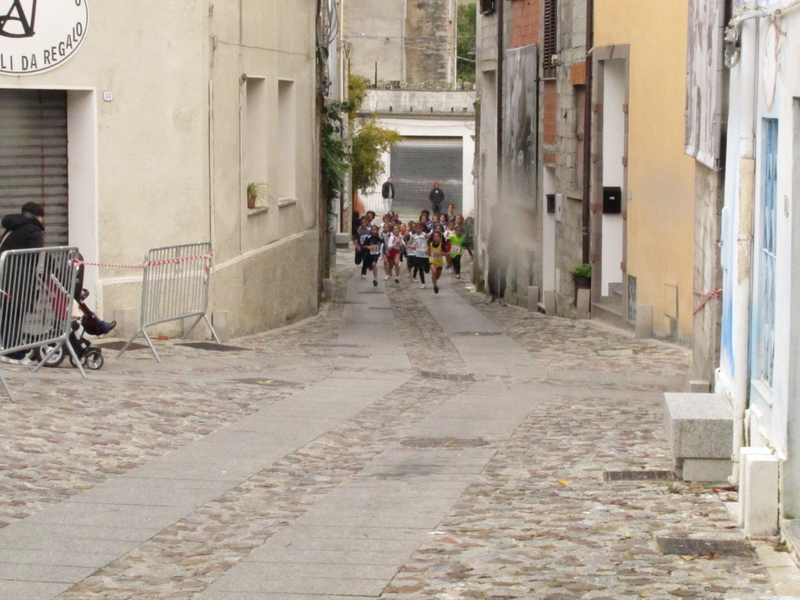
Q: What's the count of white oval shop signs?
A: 1